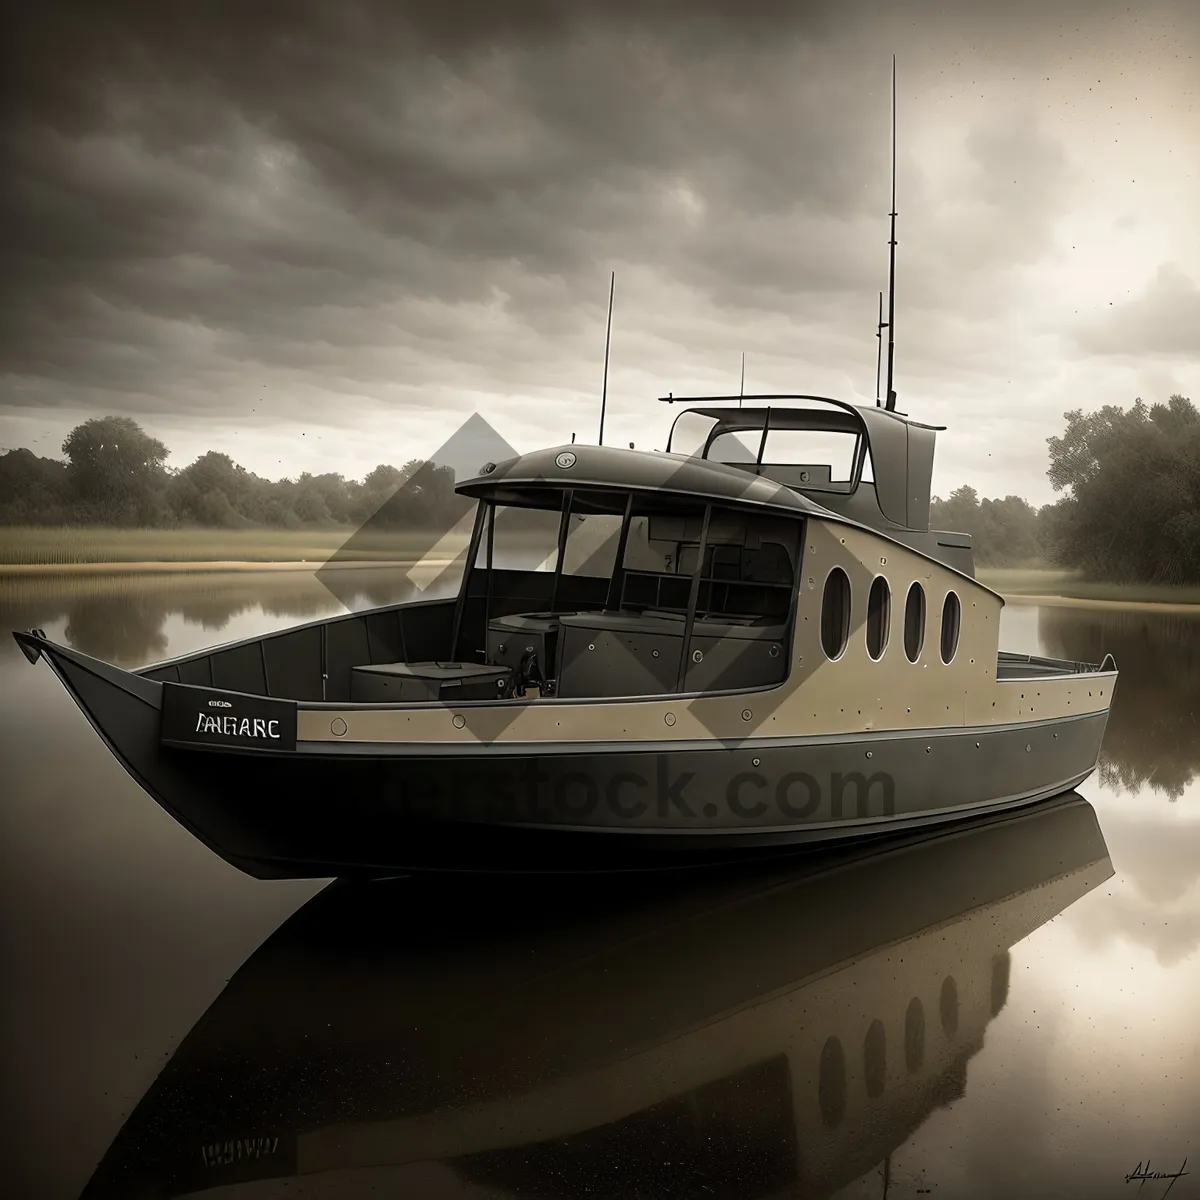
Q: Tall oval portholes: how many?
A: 4